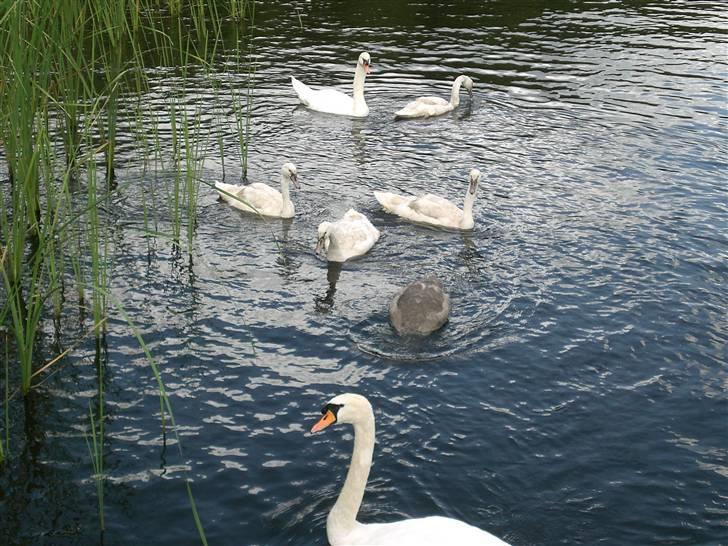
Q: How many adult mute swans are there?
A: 2